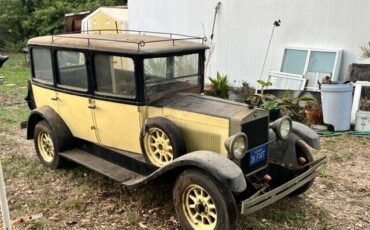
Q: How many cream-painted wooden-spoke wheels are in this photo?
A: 3